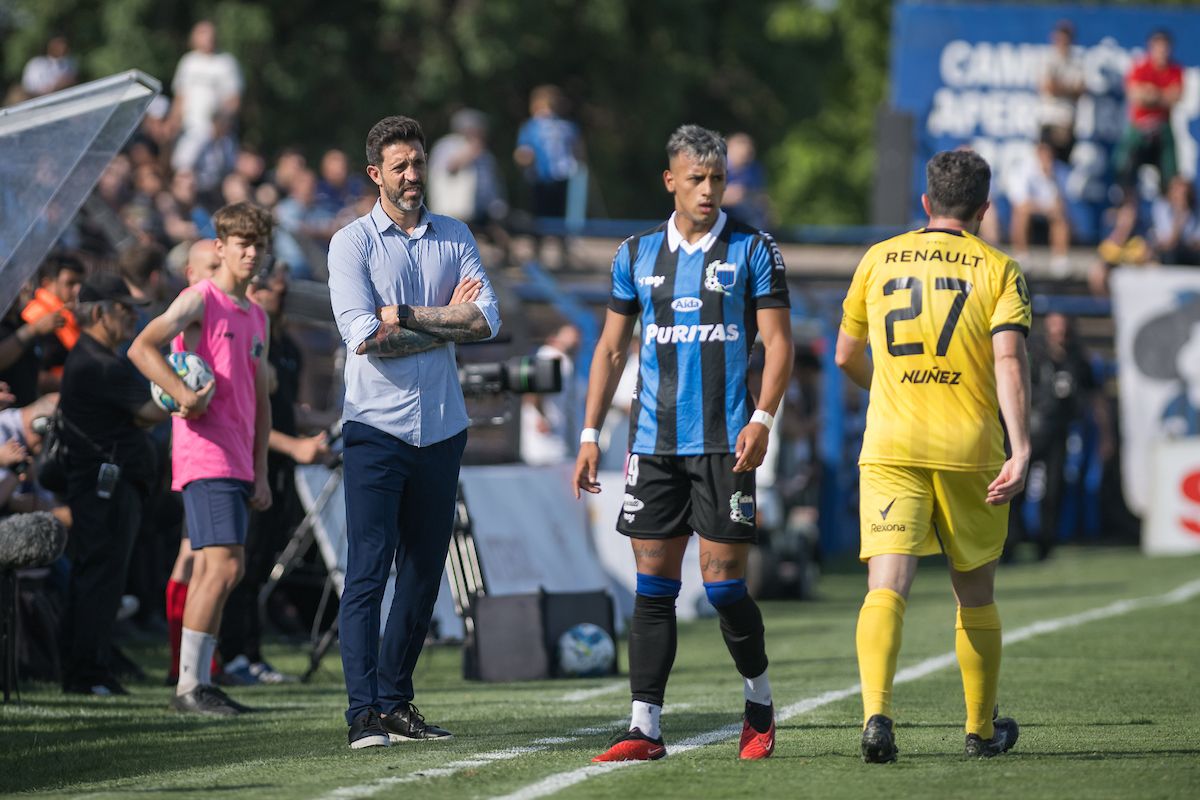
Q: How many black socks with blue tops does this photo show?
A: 2